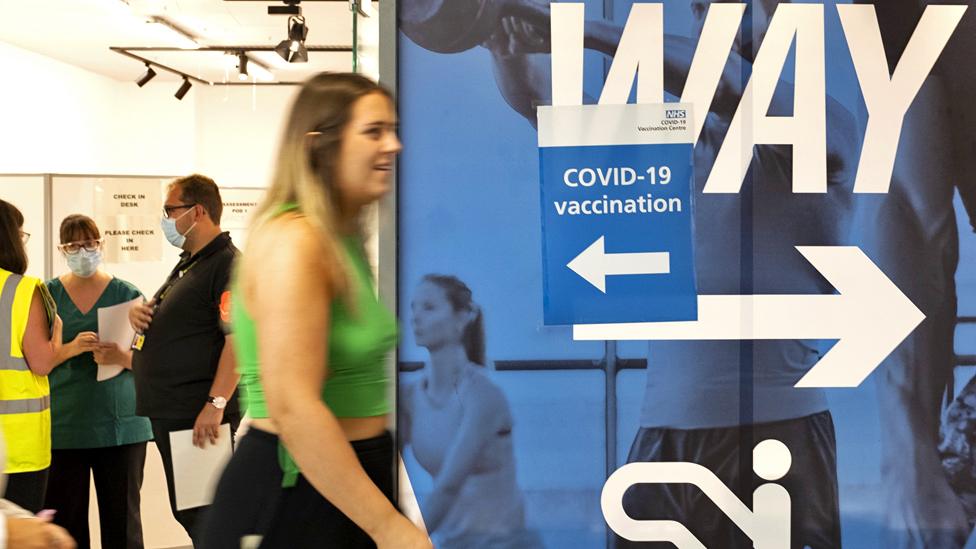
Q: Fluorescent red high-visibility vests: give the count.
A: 0